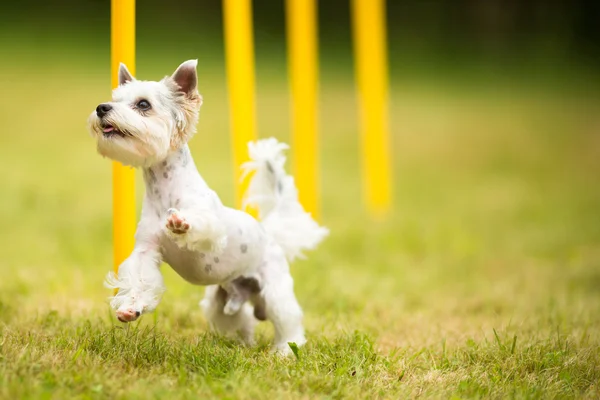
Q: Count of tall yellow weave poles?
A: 4